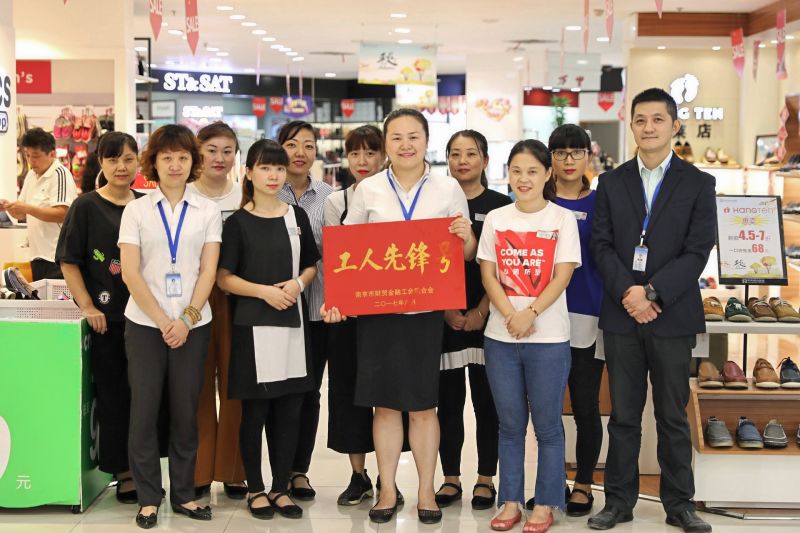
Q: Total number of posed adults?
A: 11